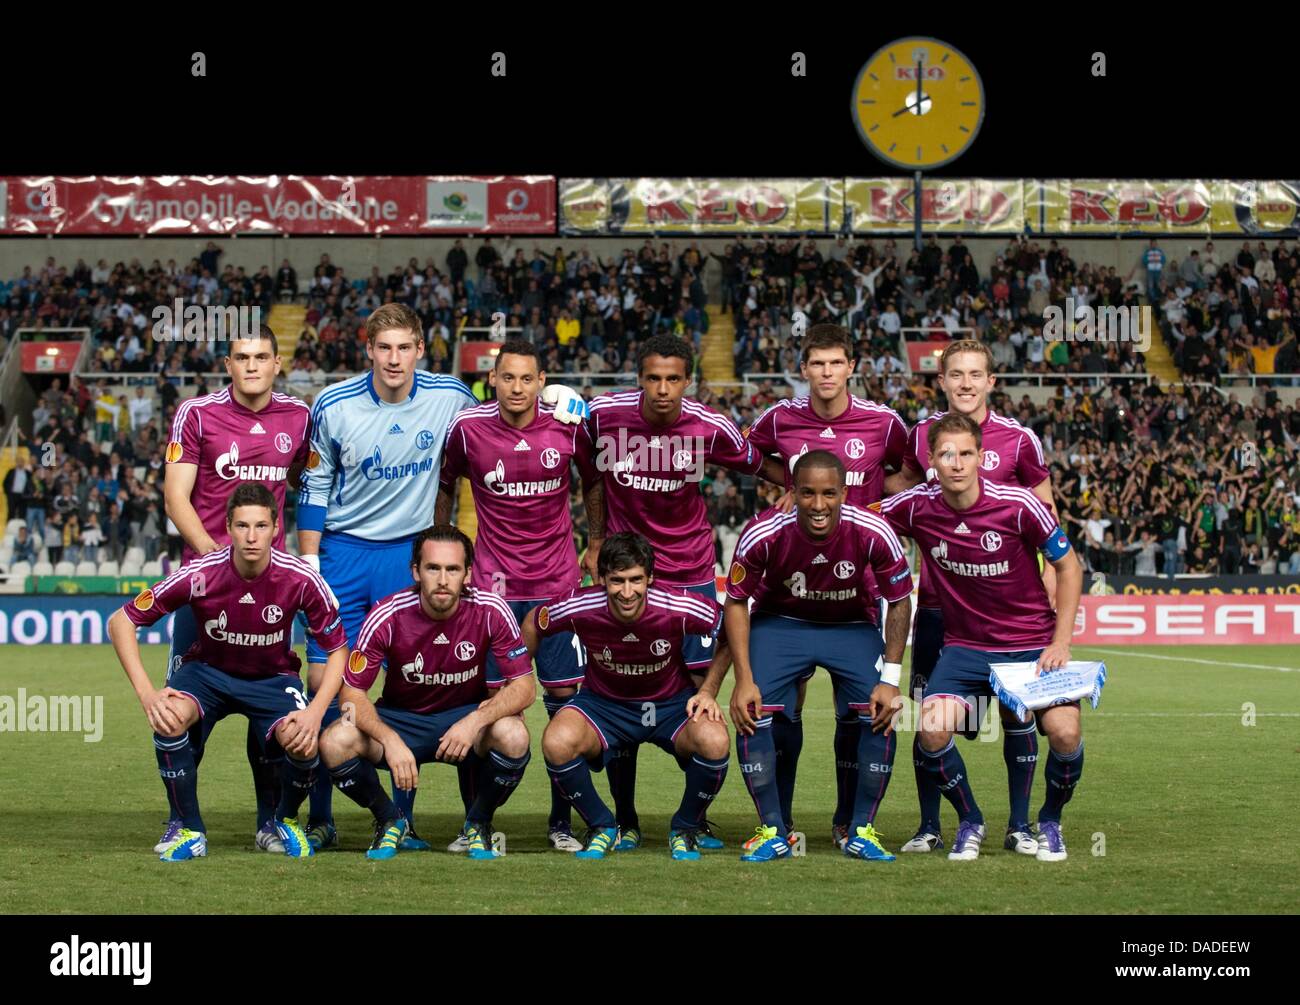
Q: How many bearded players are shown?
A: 1